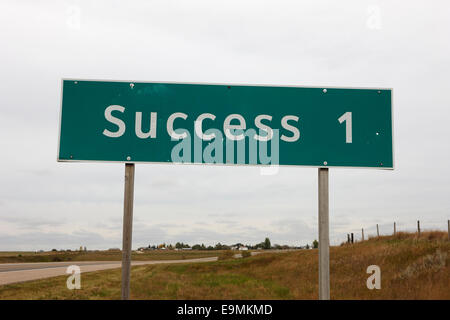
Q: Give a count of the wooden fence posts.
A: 7